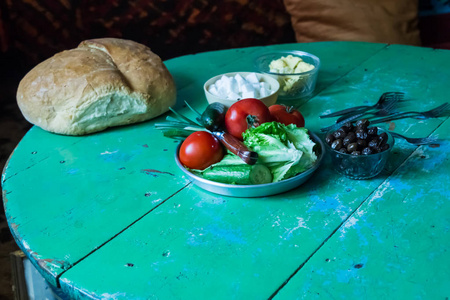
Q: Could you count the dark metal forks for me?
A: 4